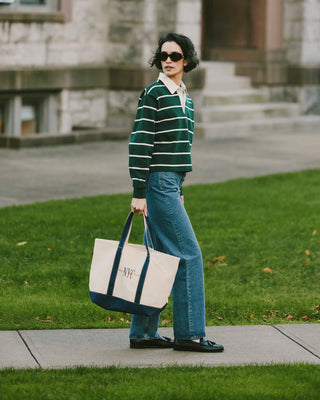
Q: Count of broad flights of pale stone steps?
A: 1